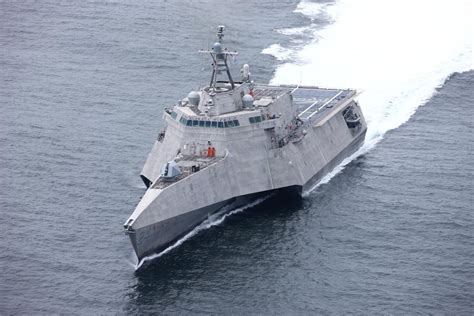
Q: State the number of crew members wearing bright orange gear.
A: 2